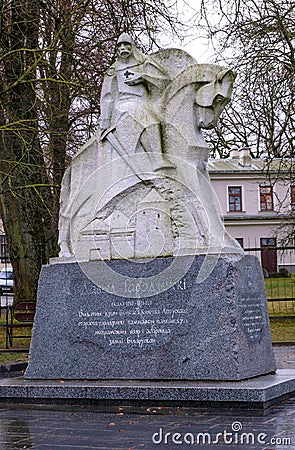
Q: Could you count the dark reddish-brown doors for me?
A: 1